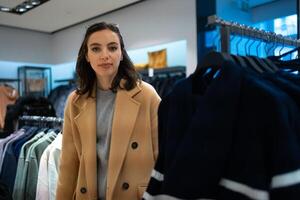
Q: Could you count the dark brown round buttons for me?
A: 3